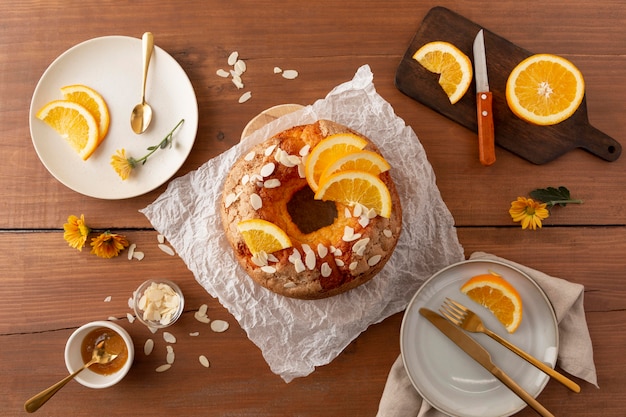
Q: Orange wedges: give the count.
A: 8